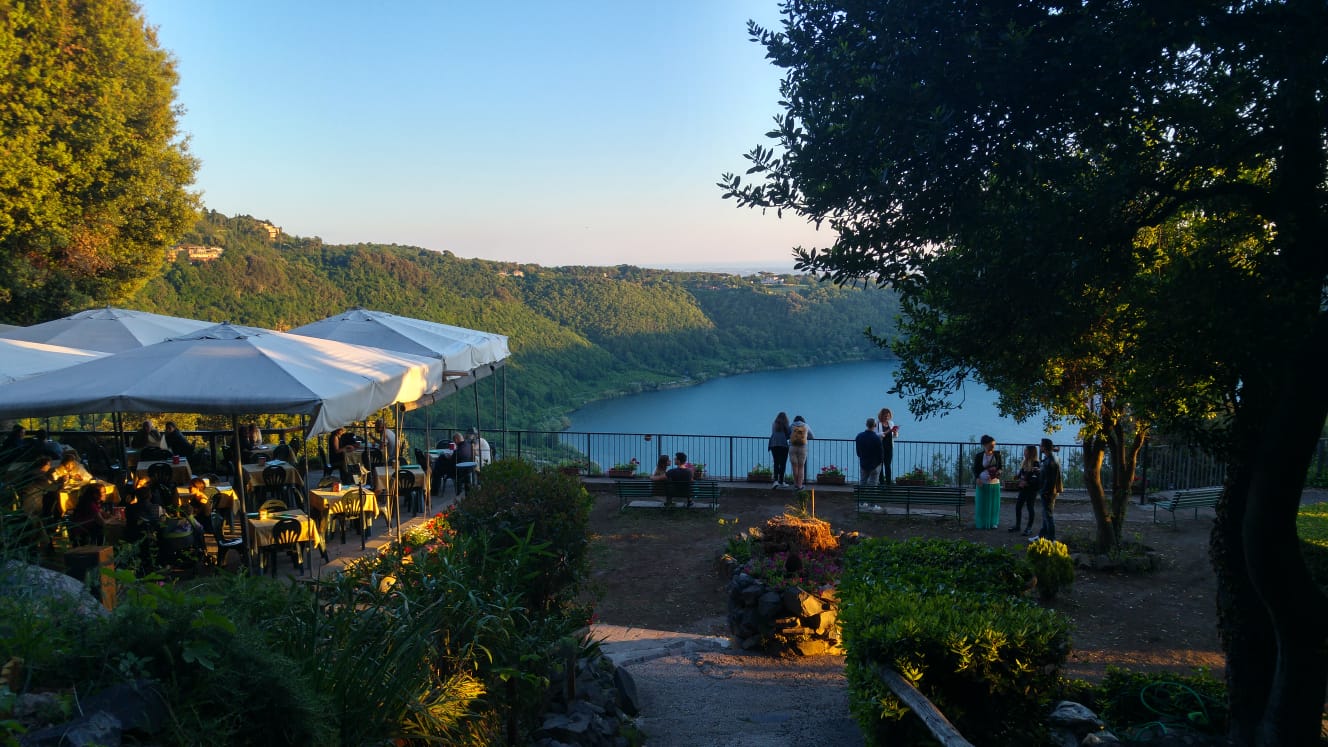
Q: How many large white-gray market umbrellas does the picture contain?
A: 4